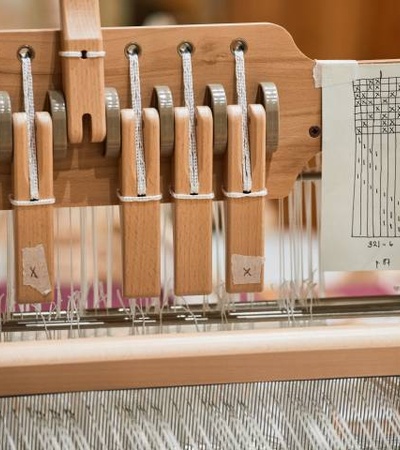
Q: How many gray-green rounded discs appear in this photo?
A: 6